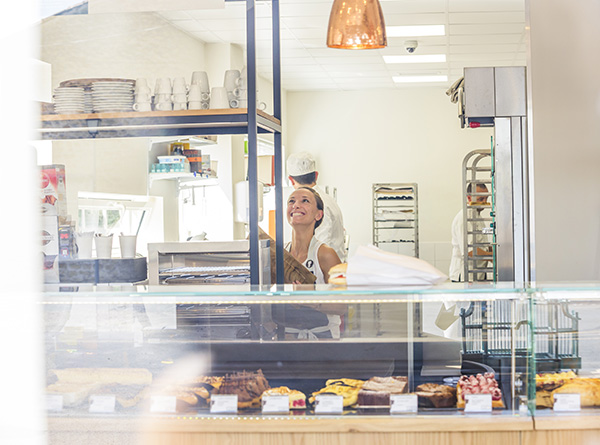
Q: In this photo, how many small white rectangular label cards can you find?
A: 9